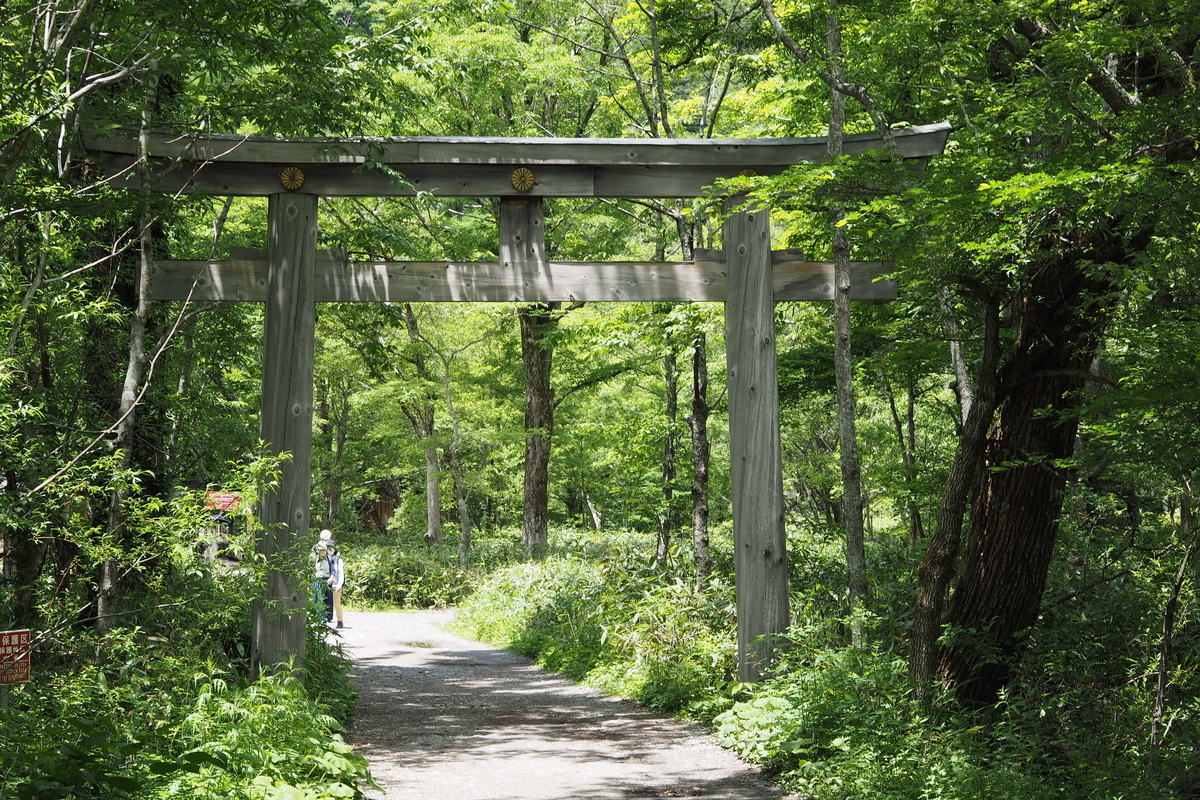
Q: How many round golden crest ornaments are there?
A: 3